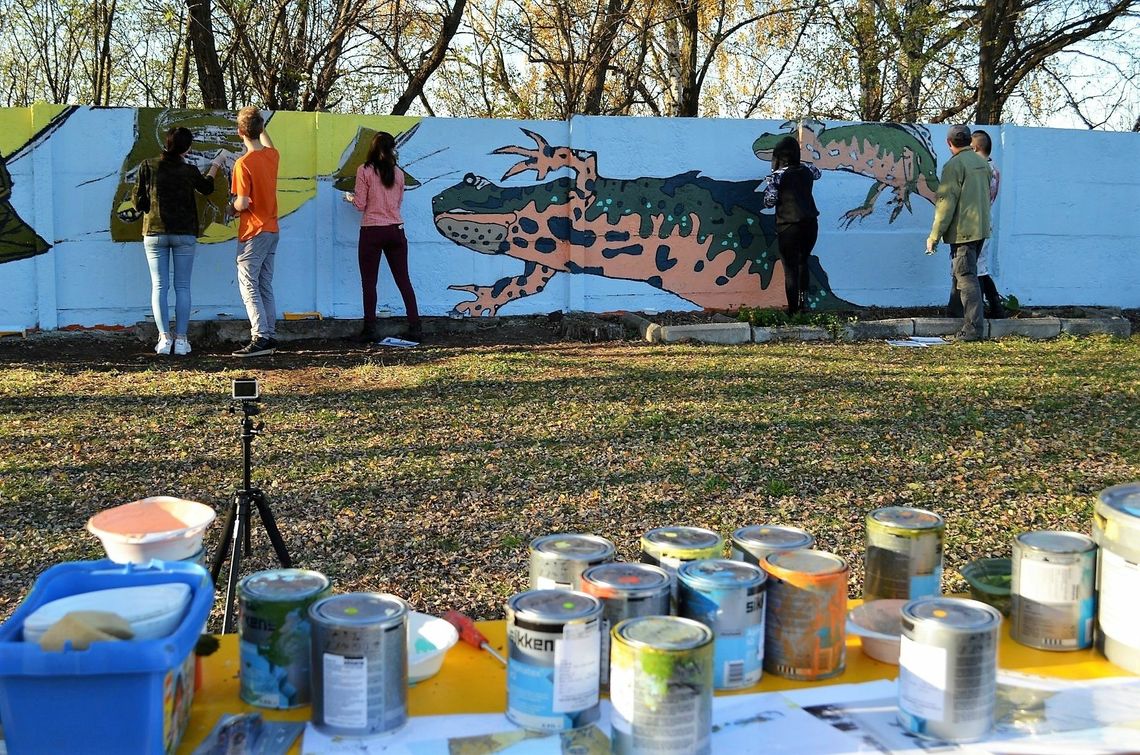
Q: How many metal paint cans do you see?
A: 14